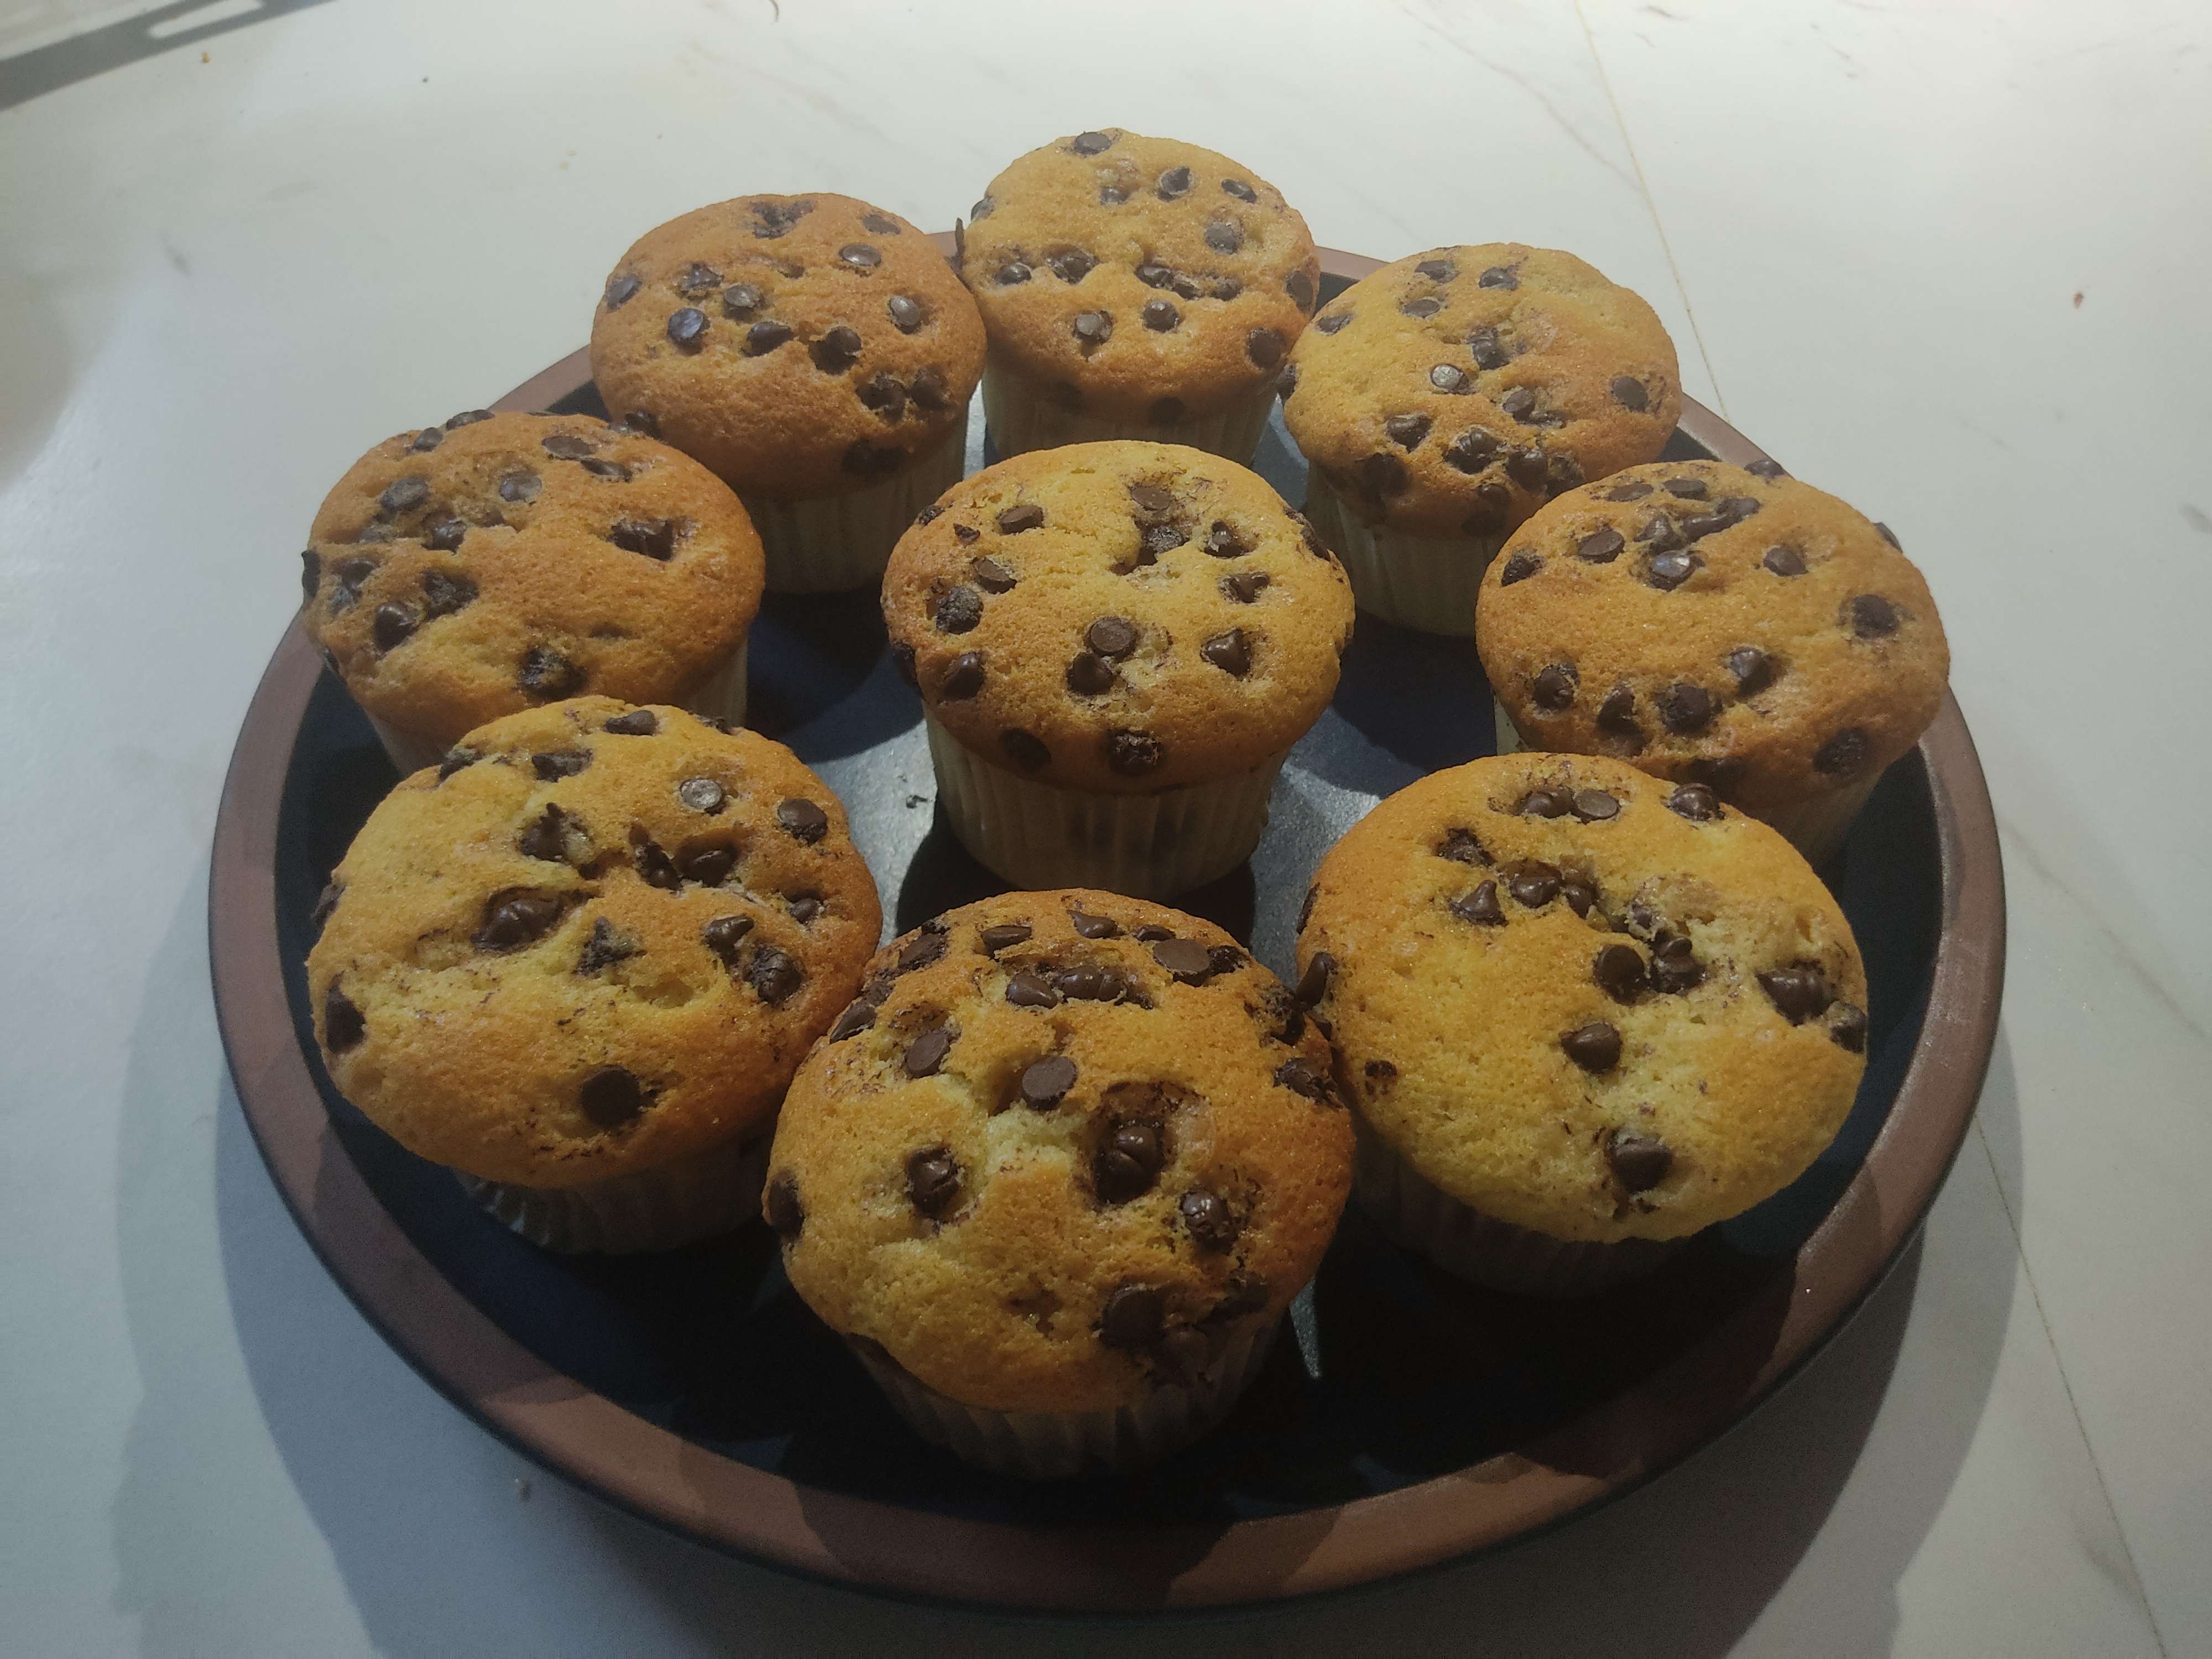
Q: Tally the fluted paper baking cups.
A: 9